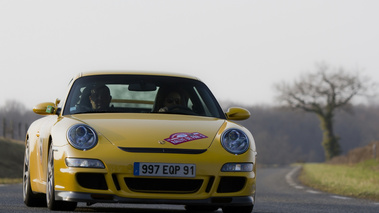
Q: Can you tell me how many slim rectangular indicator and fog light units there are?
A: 2